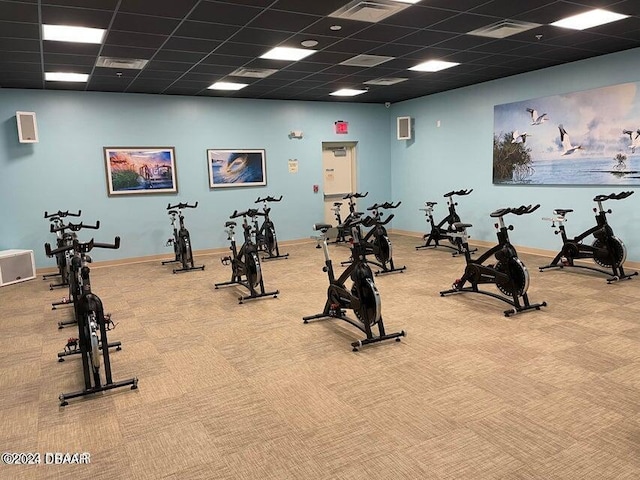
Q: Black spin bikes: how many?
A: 12